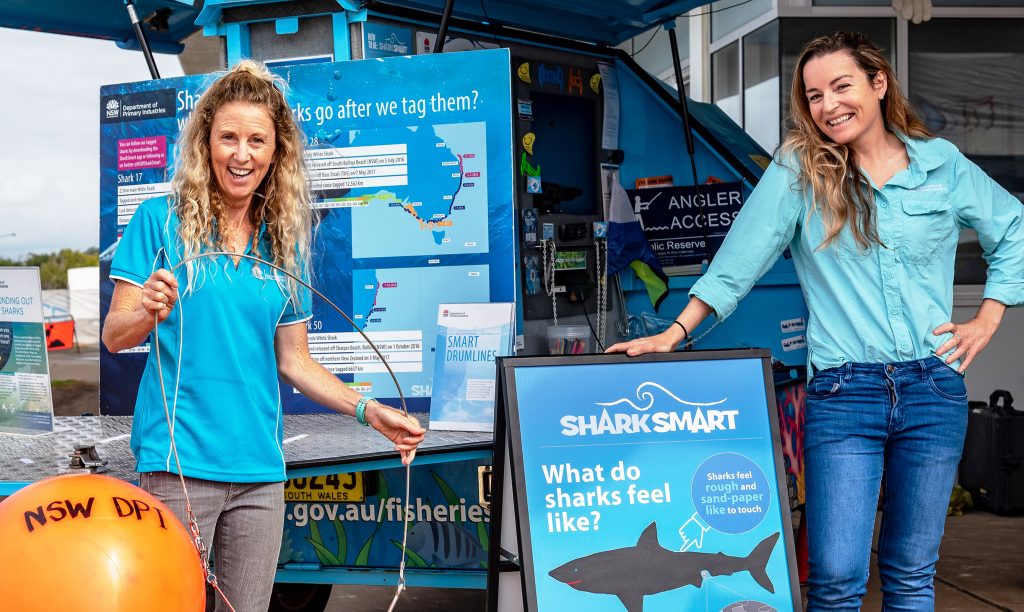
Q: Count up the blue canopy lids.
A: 2